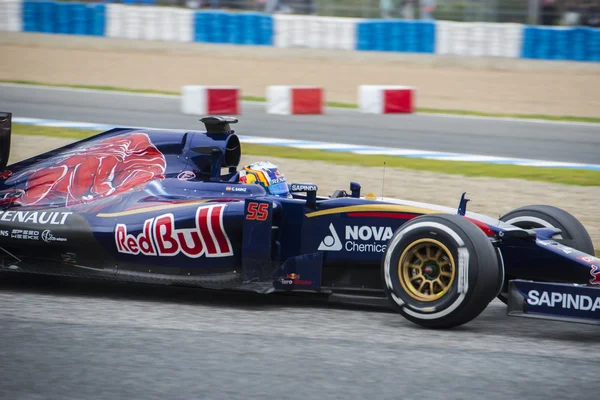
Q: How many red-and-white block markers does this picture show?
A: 3